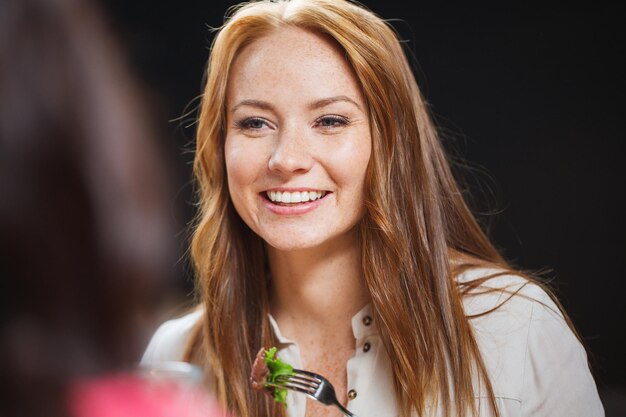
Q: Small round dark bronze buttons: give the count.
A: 3